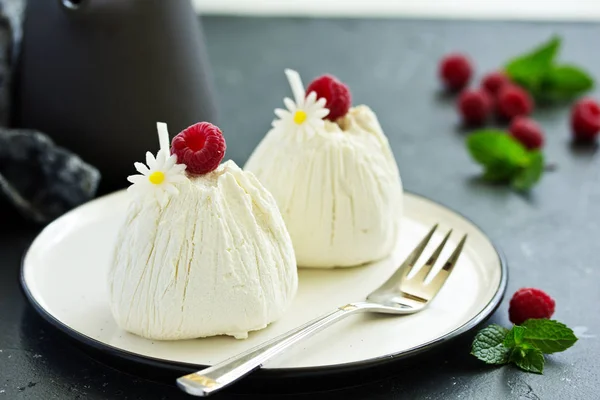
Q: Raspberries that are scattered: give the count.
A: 7